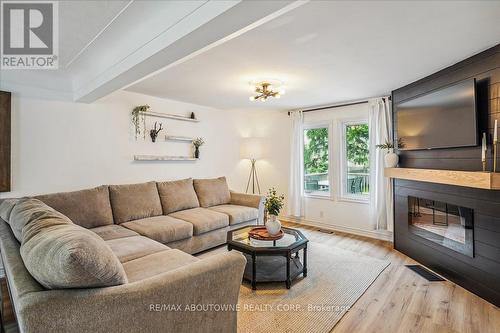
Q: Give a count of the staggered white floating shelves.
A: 3